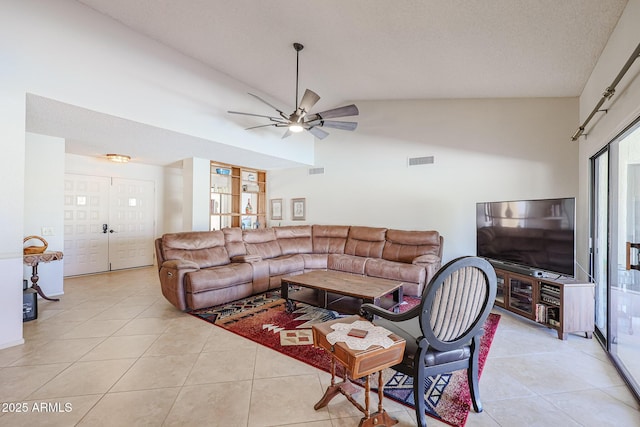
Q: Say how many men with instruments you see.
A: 0